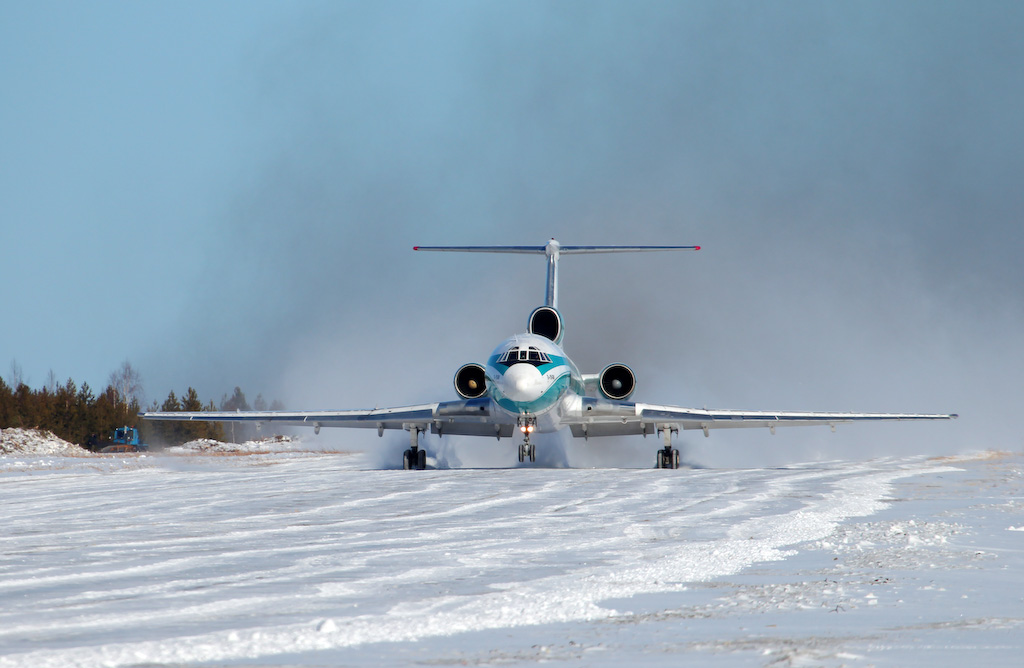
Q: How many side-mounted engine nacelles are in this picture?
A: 2